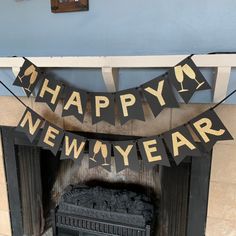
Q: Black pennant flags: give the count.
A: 15